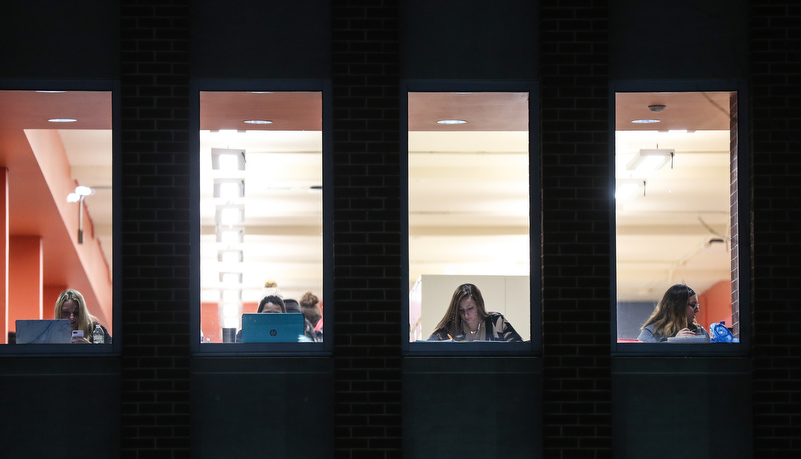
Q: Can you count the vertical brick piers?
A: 4